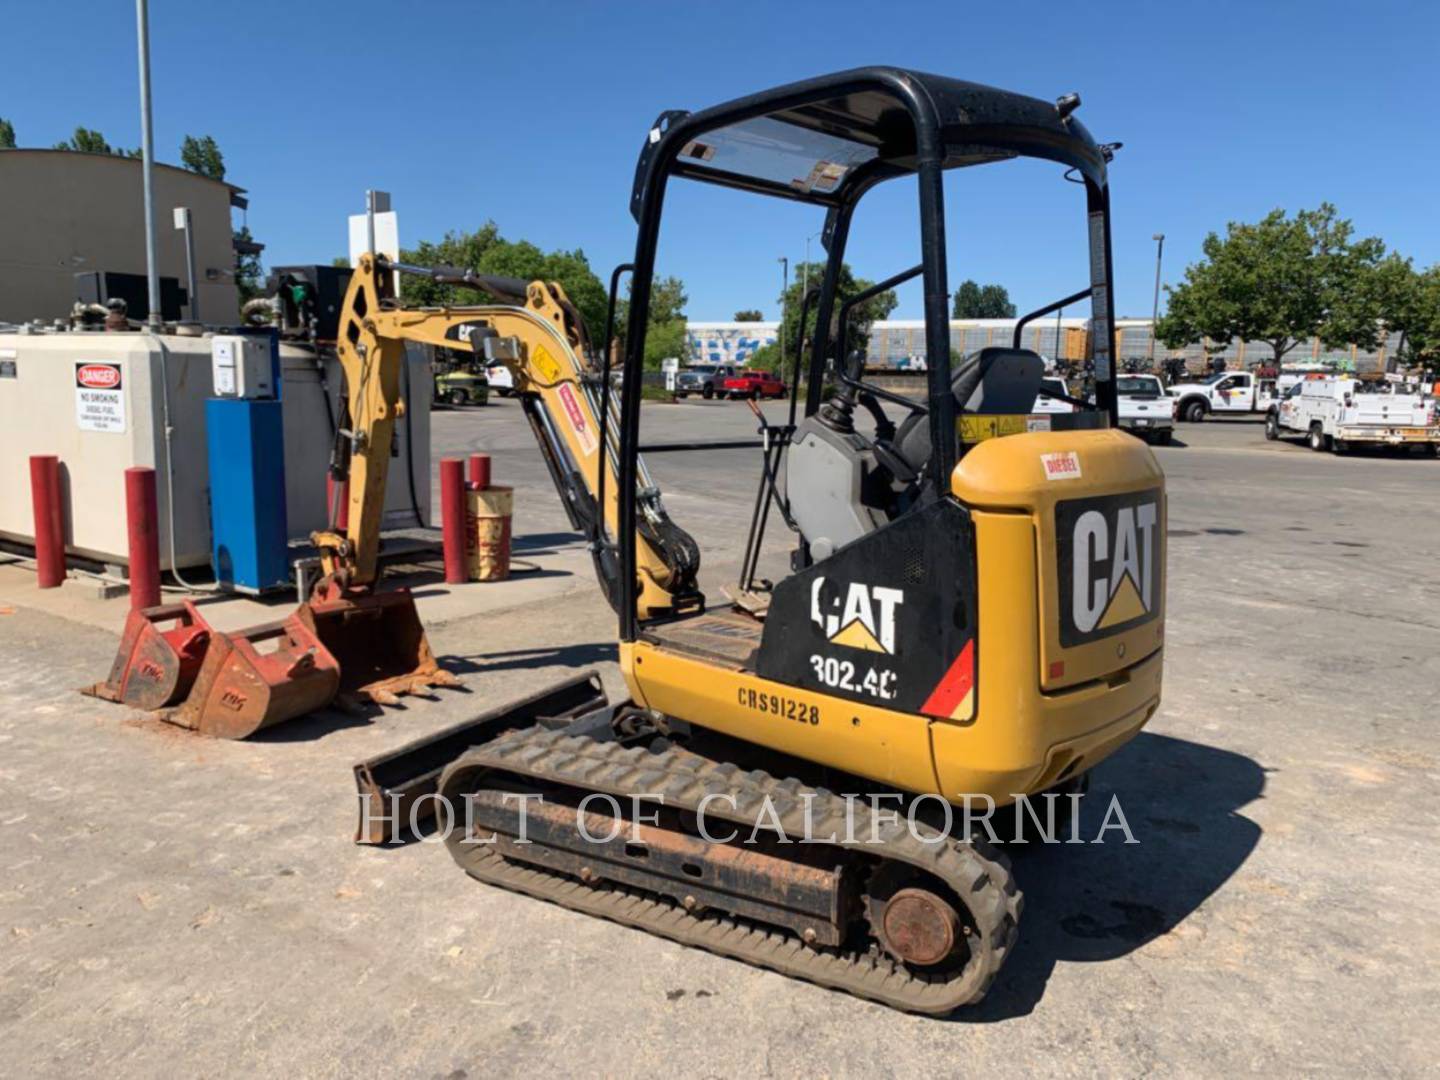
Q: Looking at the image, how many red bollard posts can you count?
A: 5